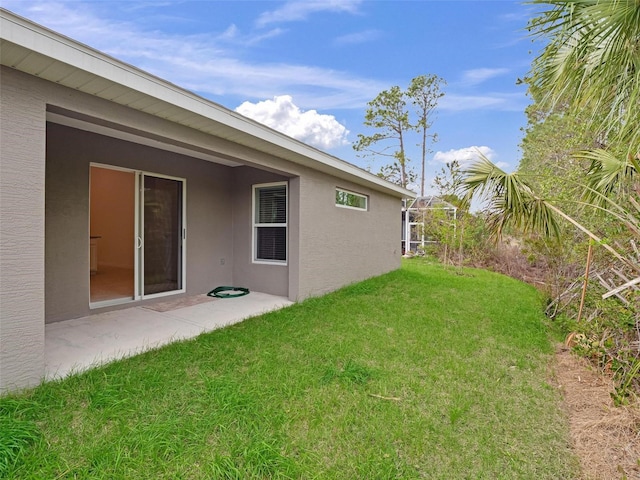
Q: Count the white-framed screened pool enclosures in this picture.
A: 1